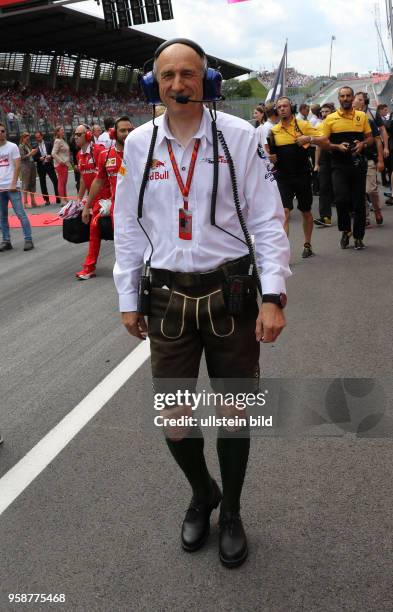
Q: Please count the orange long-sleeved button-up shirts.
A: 0